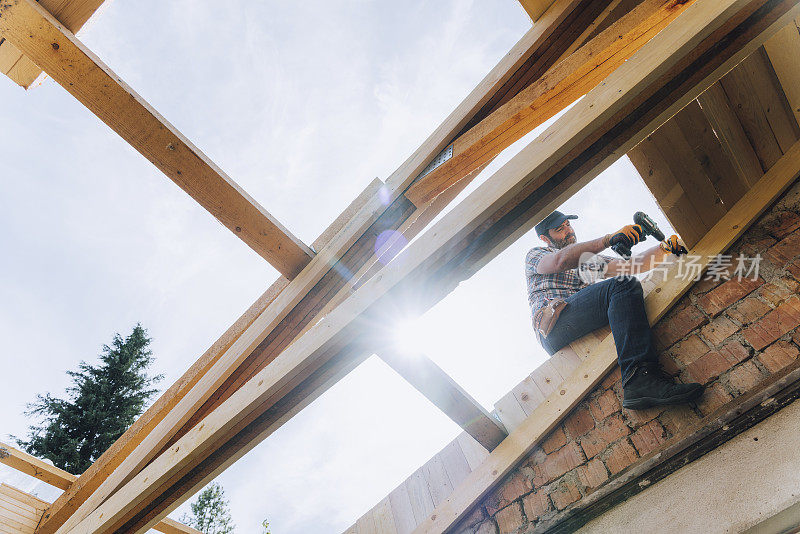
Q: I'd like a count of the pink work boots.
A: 0